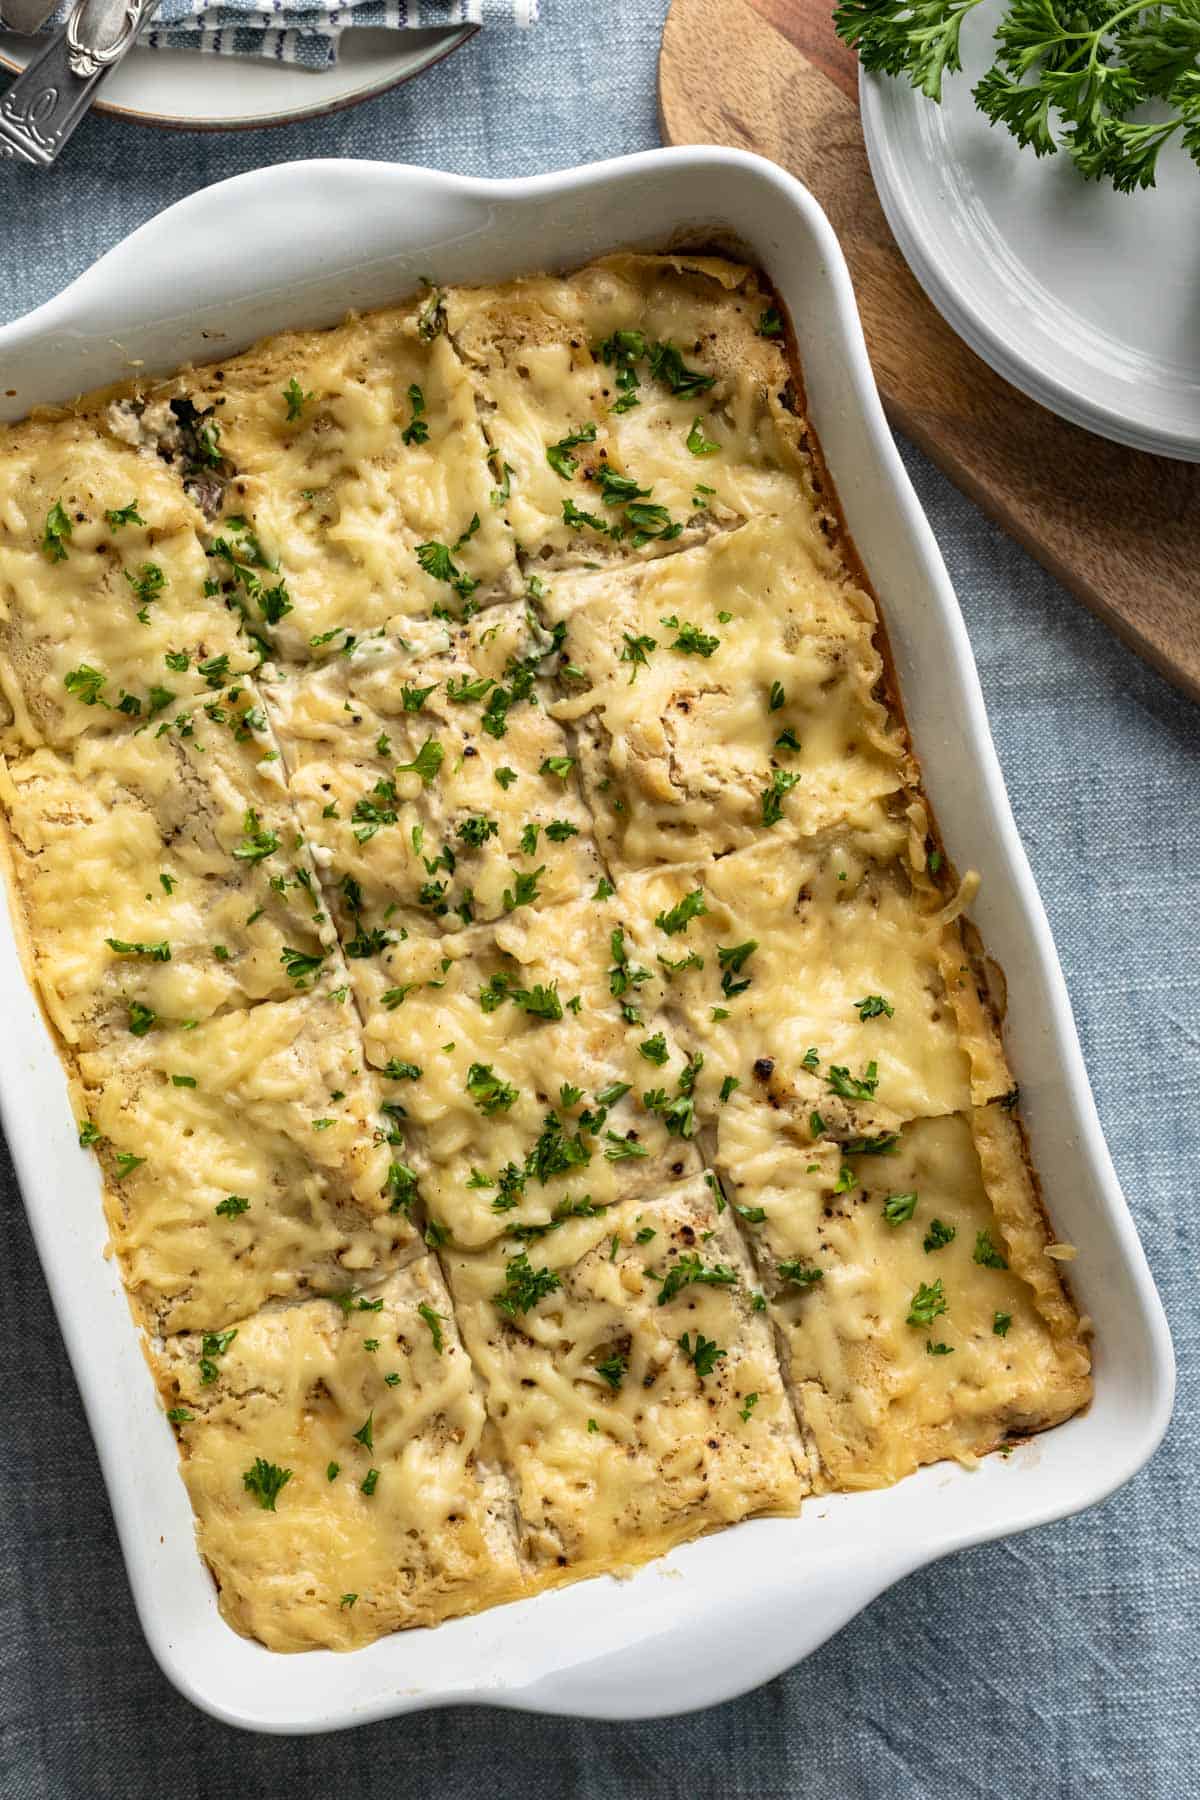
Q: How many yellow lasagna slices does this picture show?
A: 12